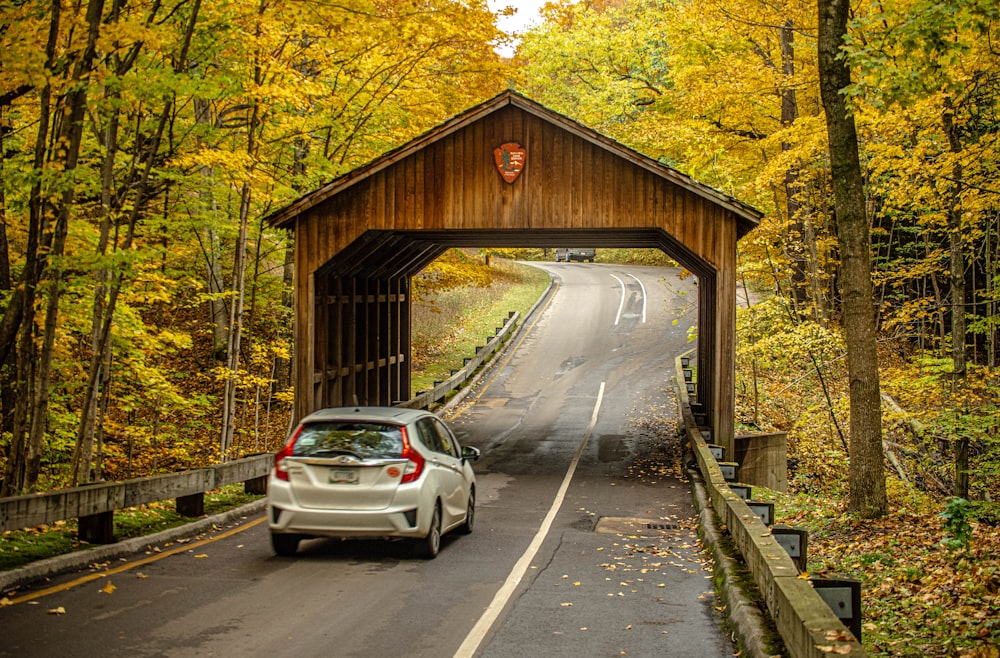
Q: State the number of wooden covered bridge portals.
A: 1